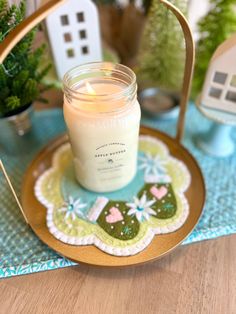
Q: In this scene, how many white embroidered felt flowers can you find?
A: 3